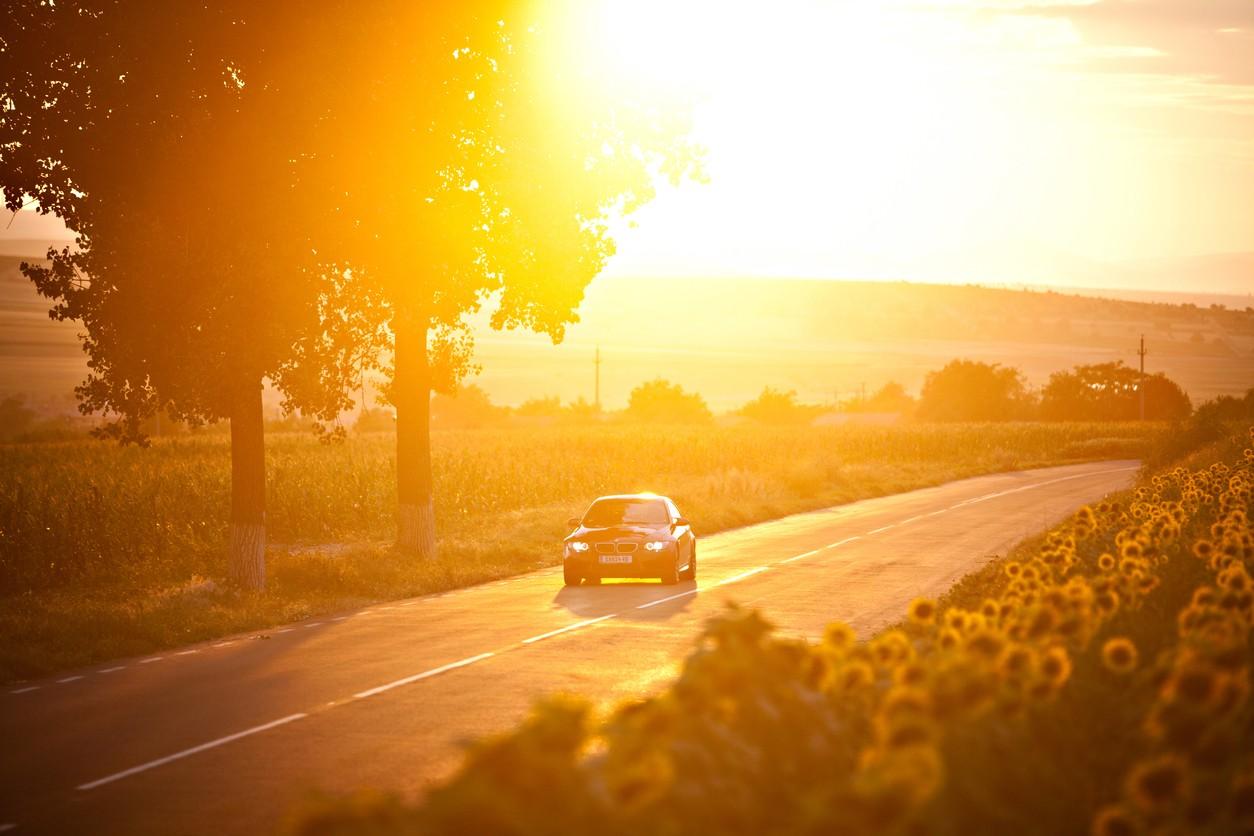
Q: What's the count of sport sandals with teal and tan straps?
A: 0